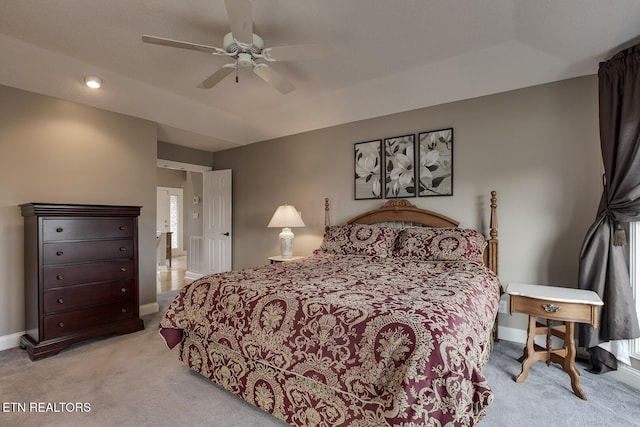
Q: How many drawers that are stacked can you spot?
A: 5